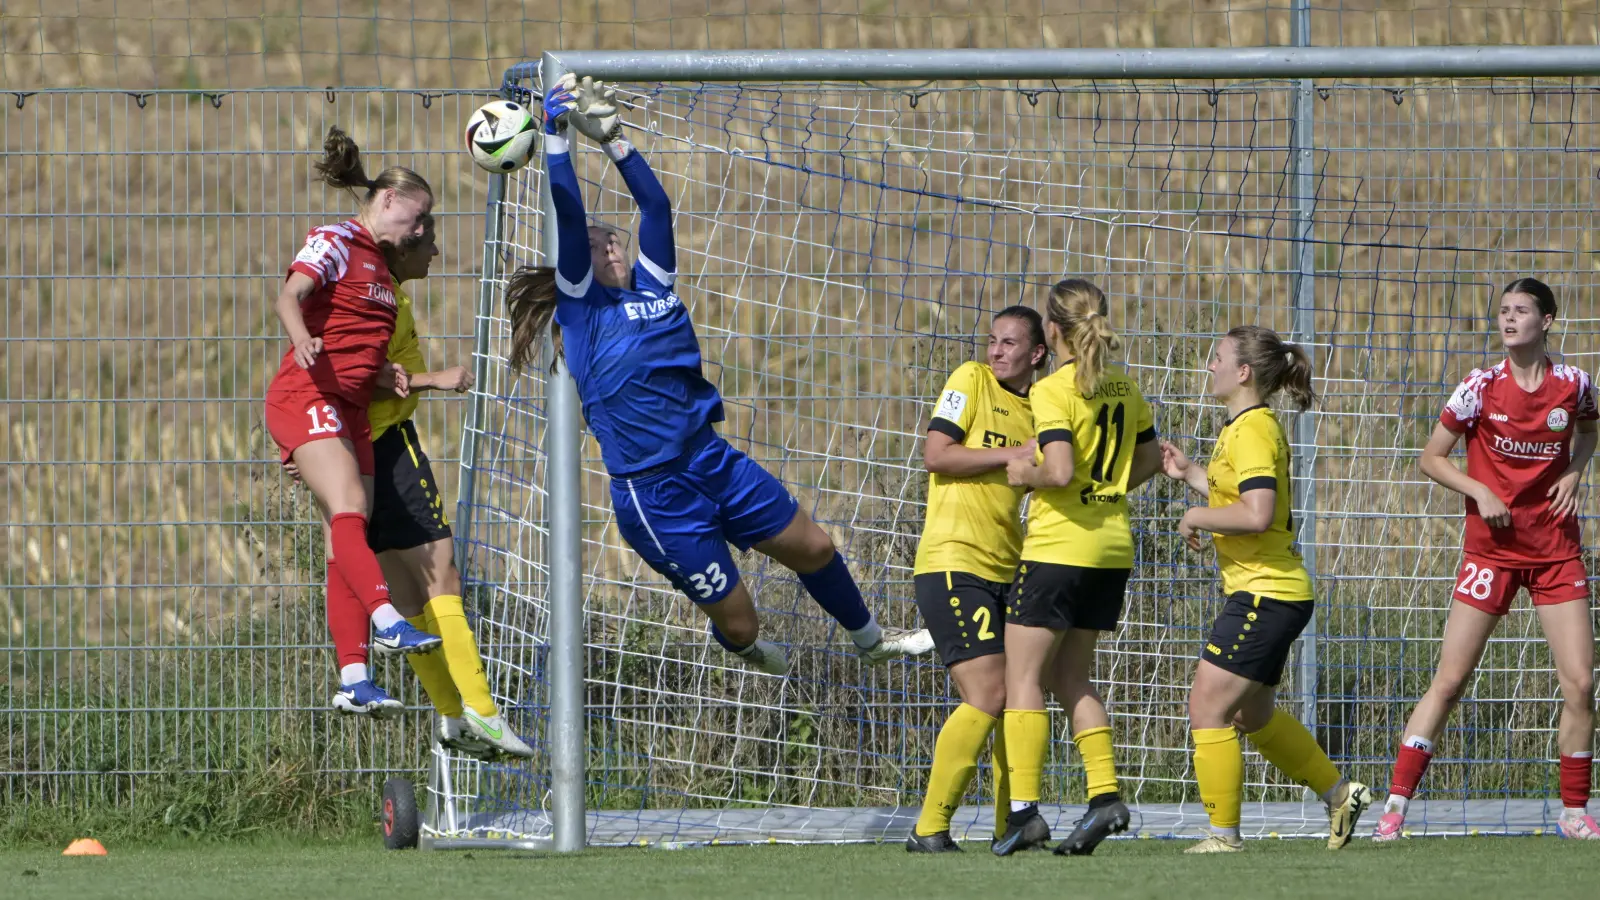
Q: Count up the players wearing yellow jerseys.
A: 4